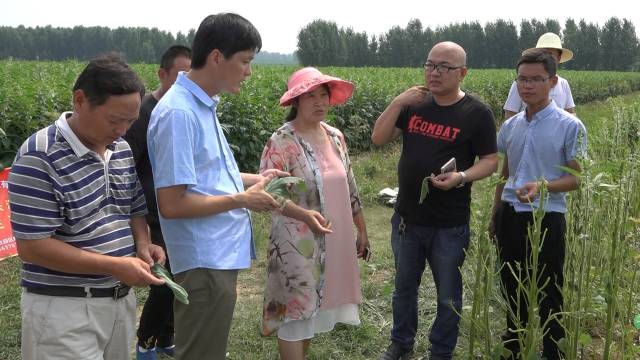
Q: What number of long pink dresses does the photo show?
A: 1